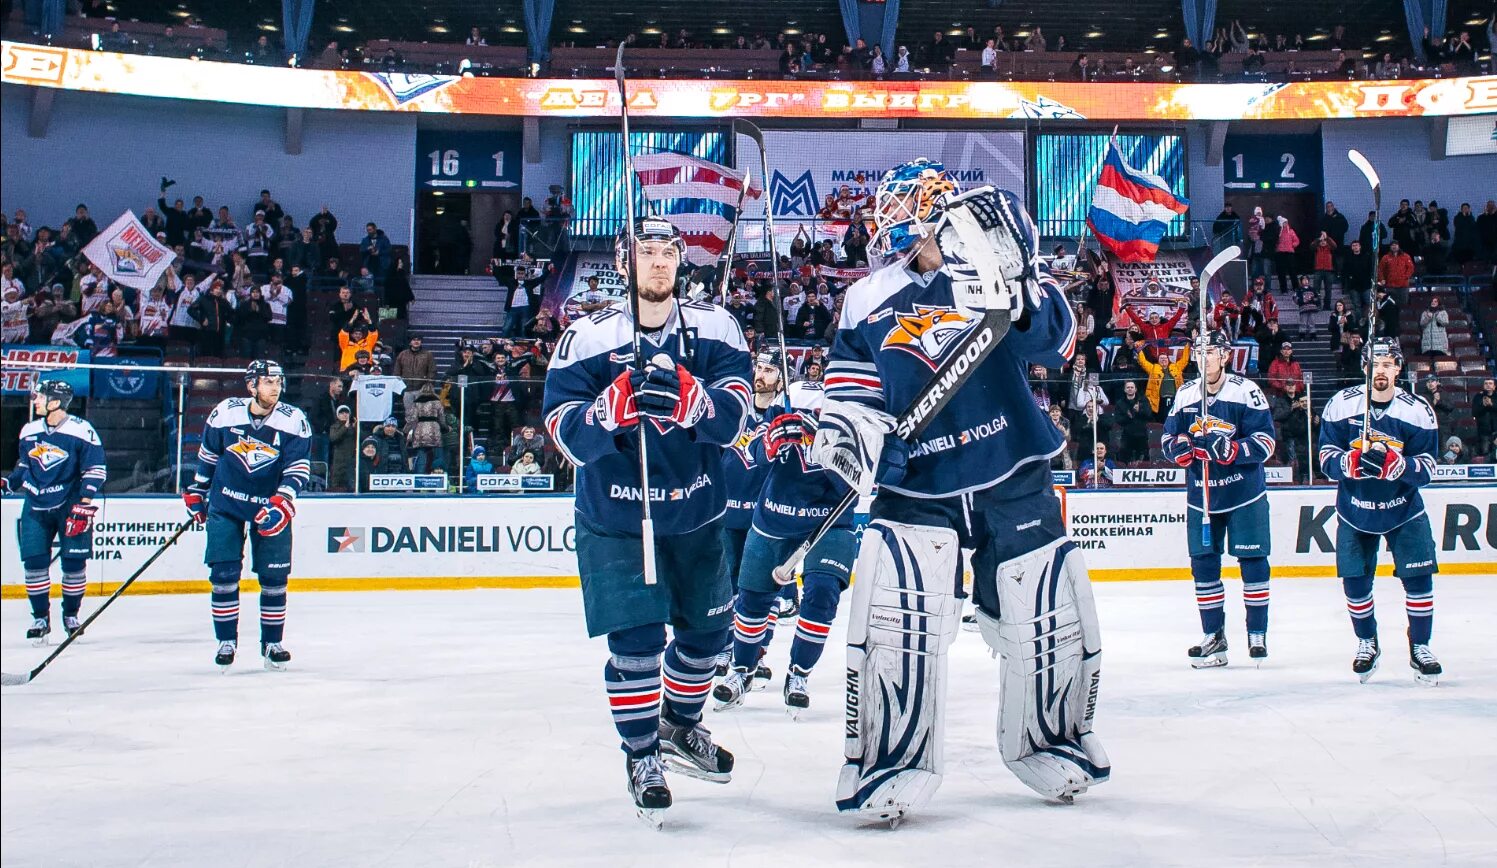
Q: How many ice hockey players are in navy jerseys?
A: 8